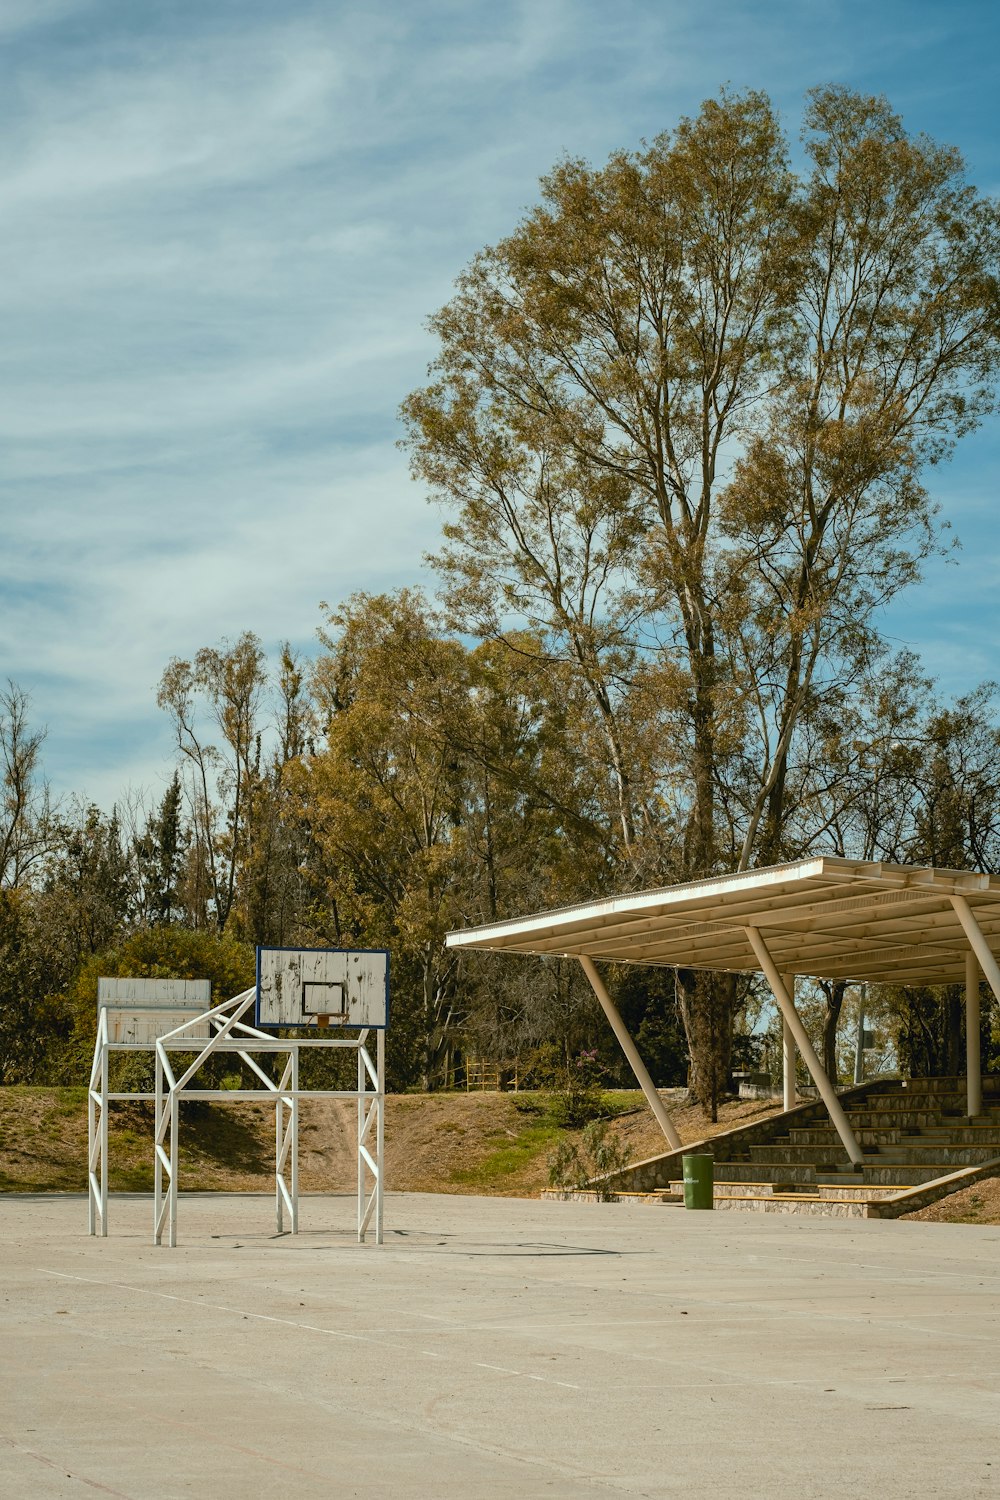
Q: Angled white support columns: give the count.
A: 3